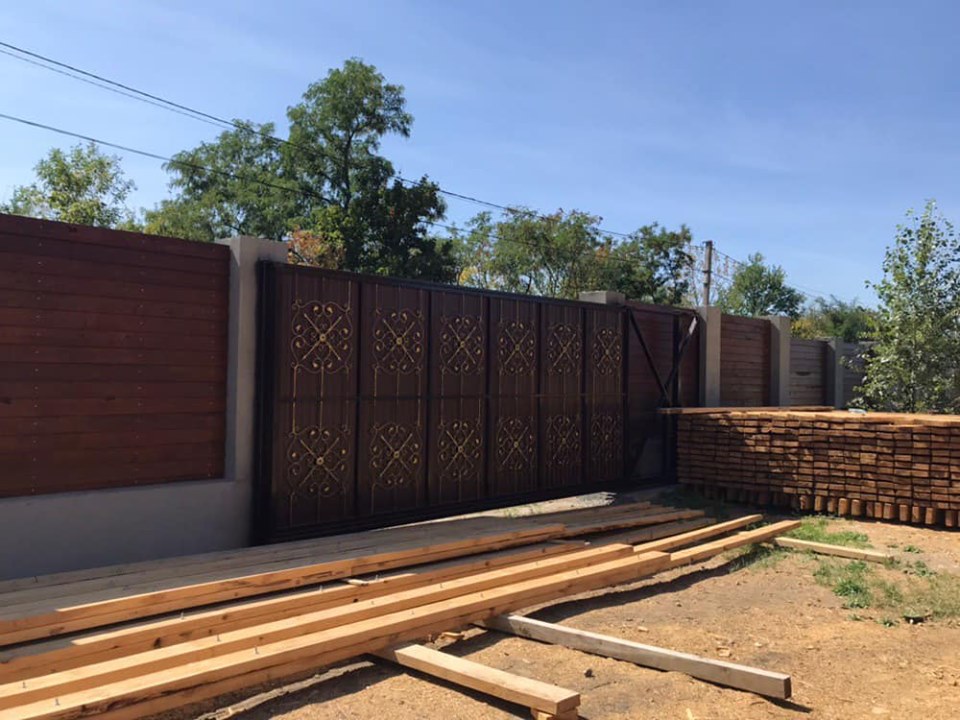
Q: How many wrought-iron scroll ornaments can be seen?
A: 12